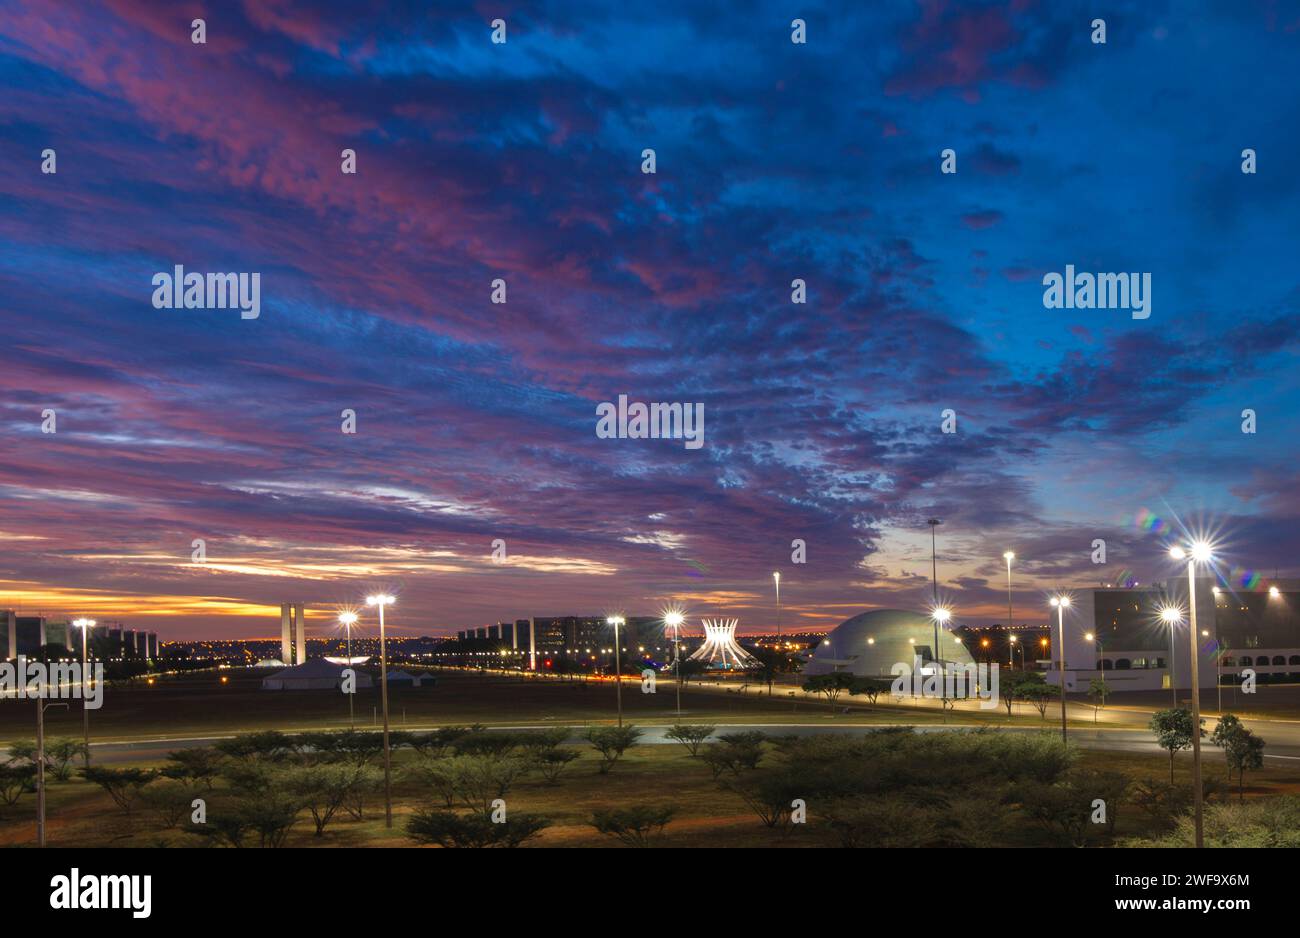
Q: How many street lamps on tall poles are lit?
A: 11